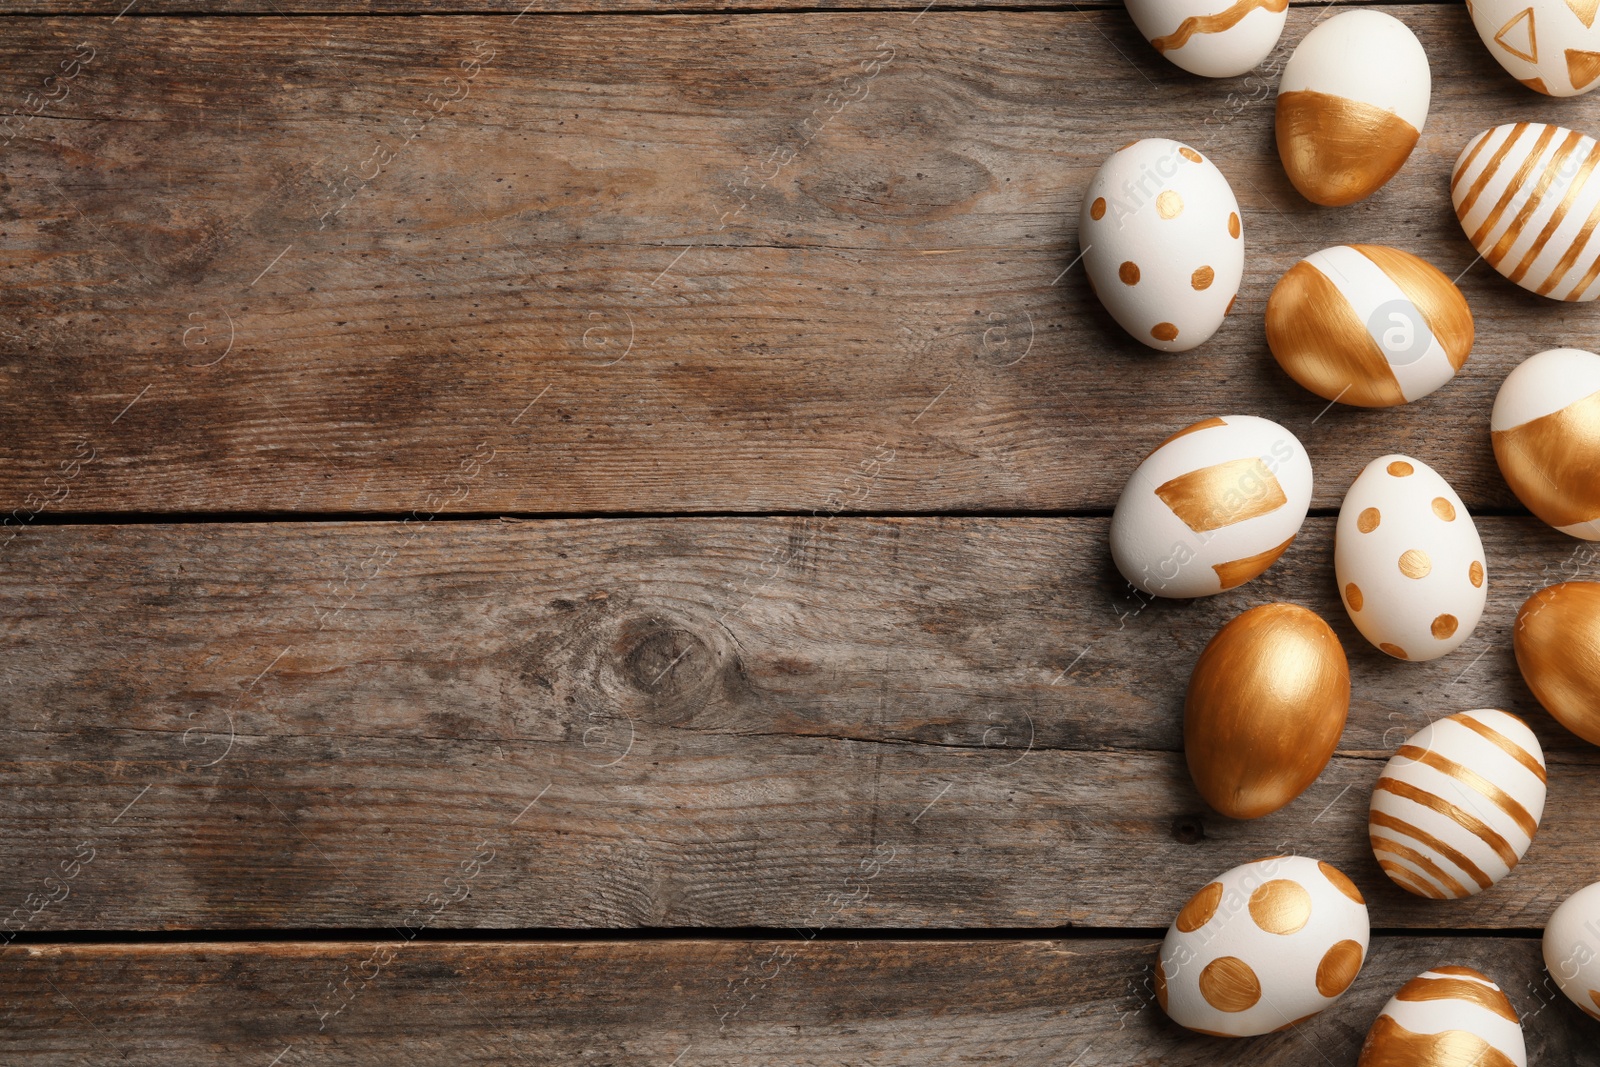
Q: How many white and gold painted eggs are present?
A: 13